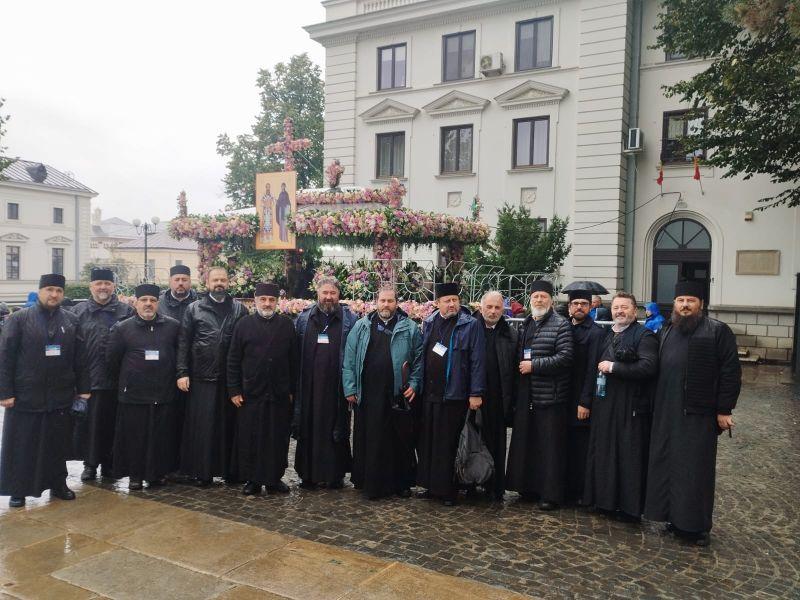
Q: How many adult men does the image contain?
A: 14